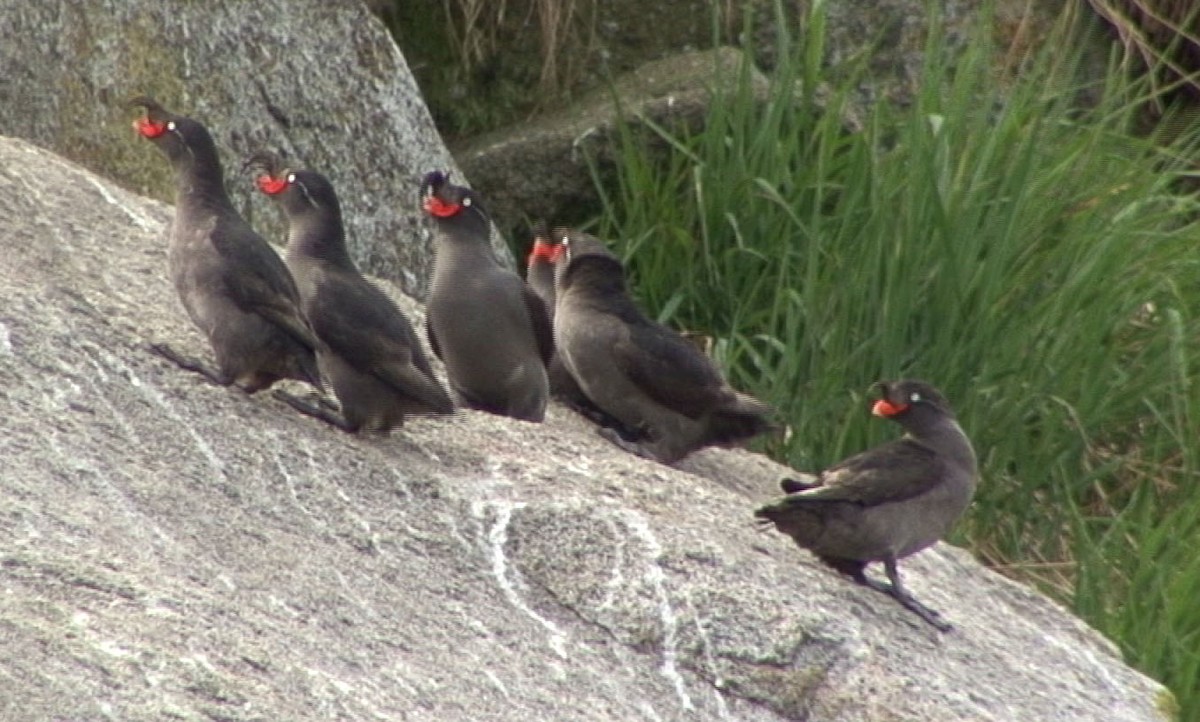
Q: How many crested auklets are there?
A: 6